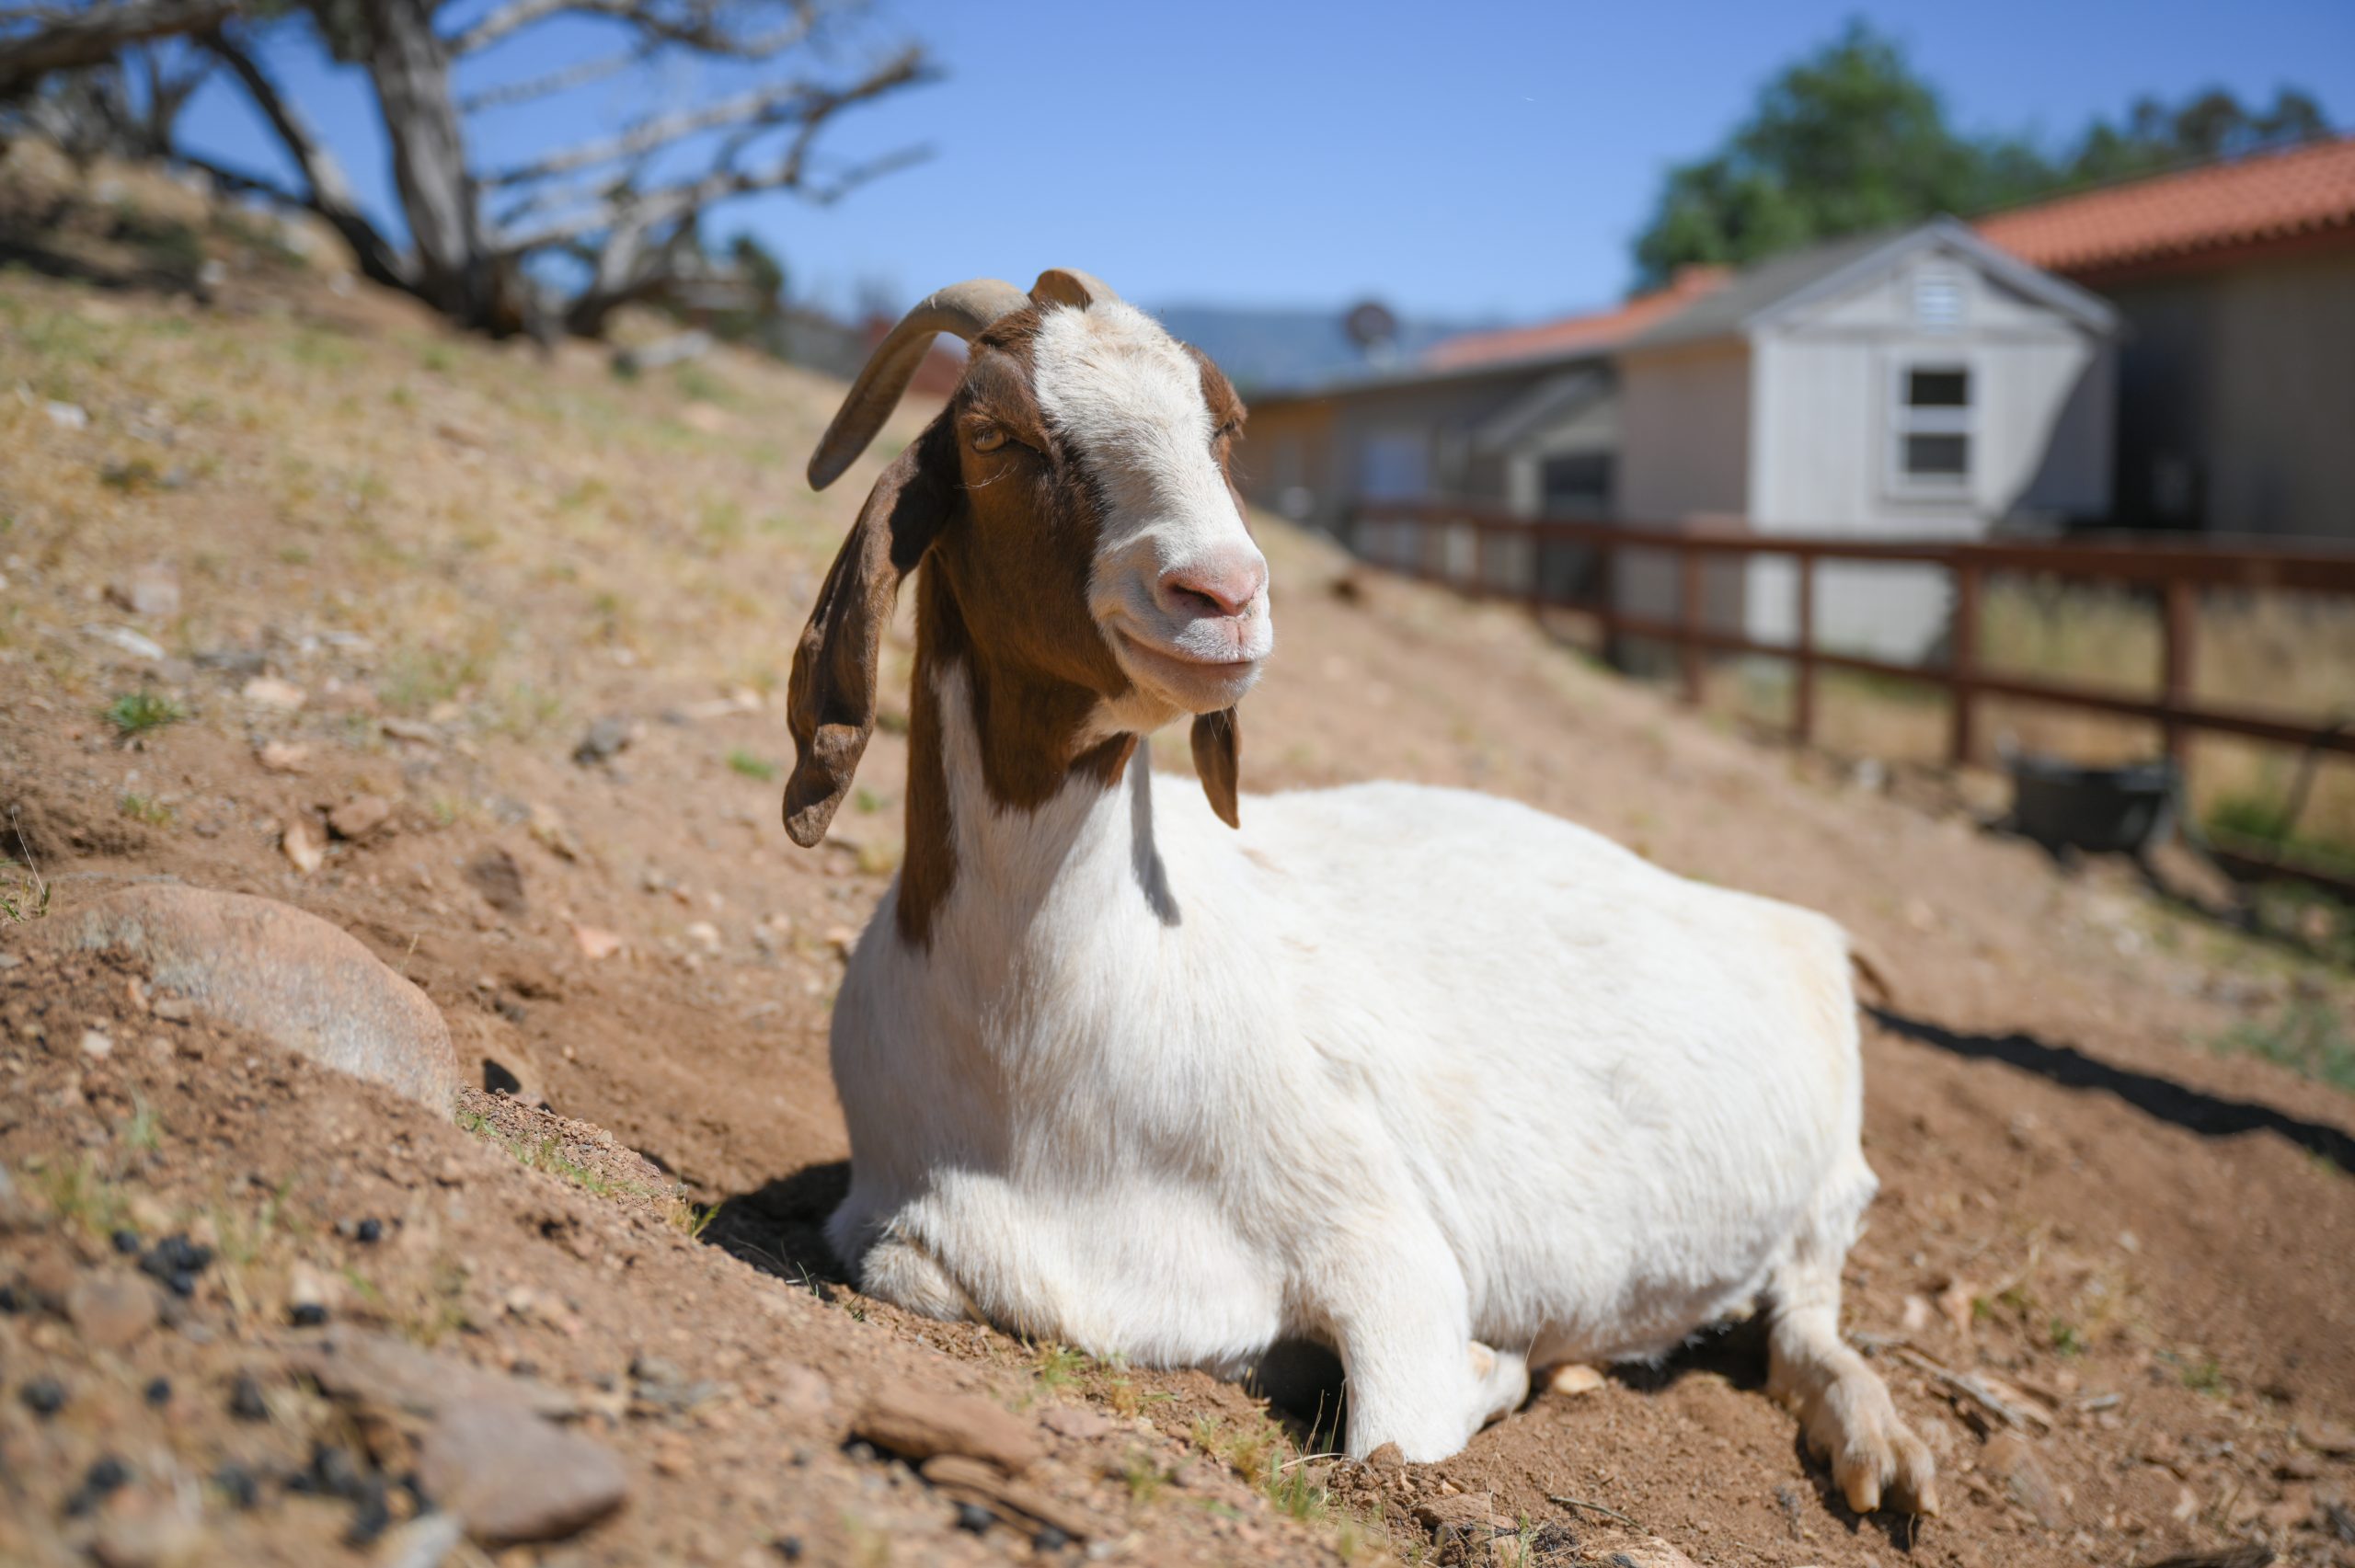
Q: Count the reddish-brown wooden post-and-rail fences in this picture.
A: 1